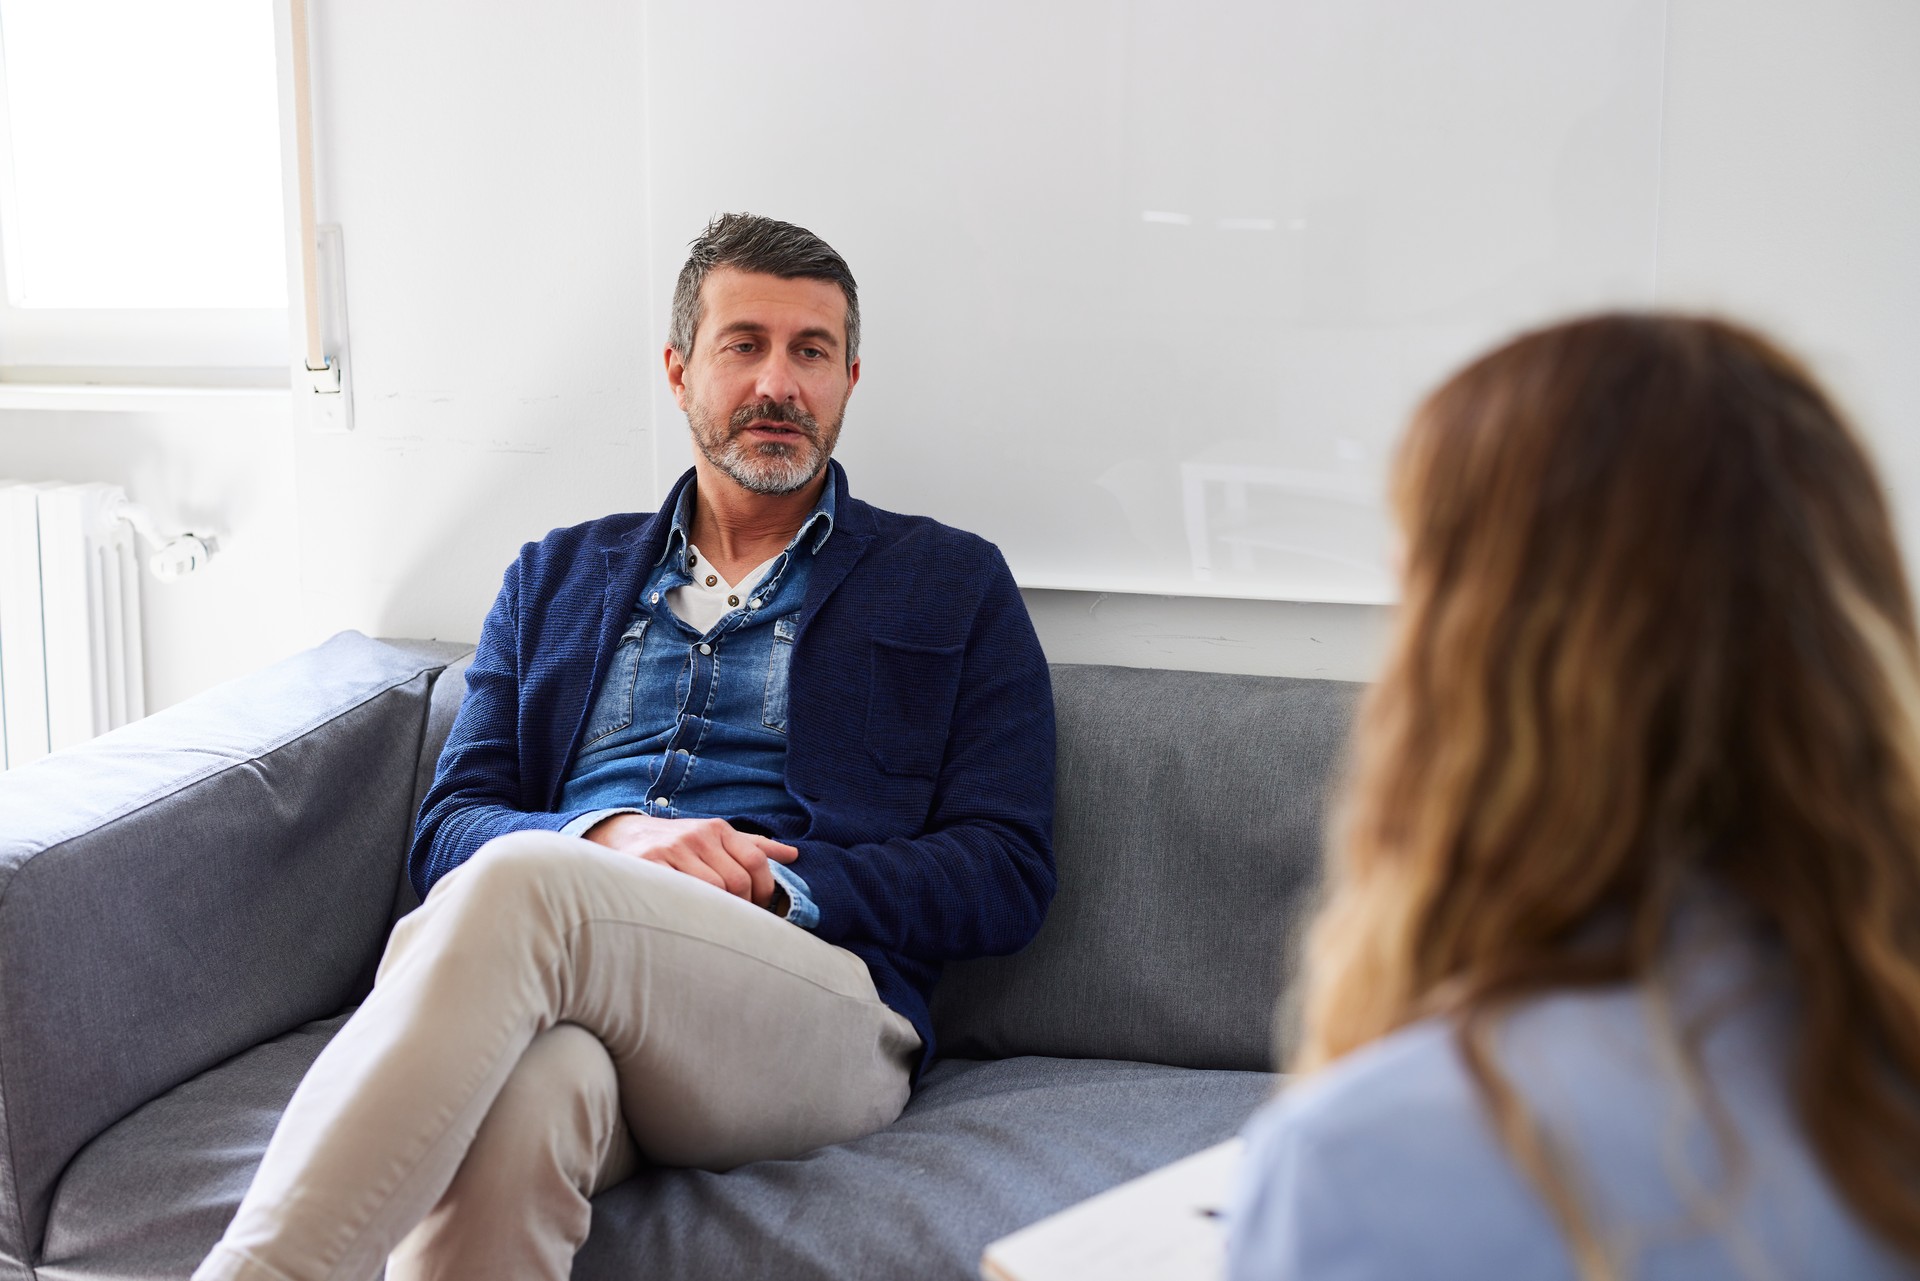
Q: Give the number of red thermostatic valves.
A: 0